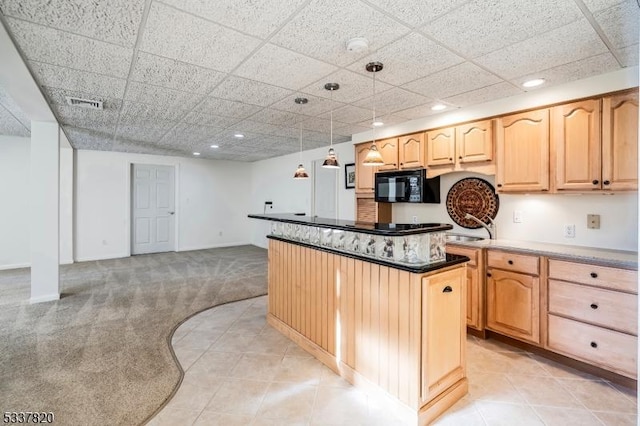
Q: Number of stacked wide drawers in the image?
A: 3